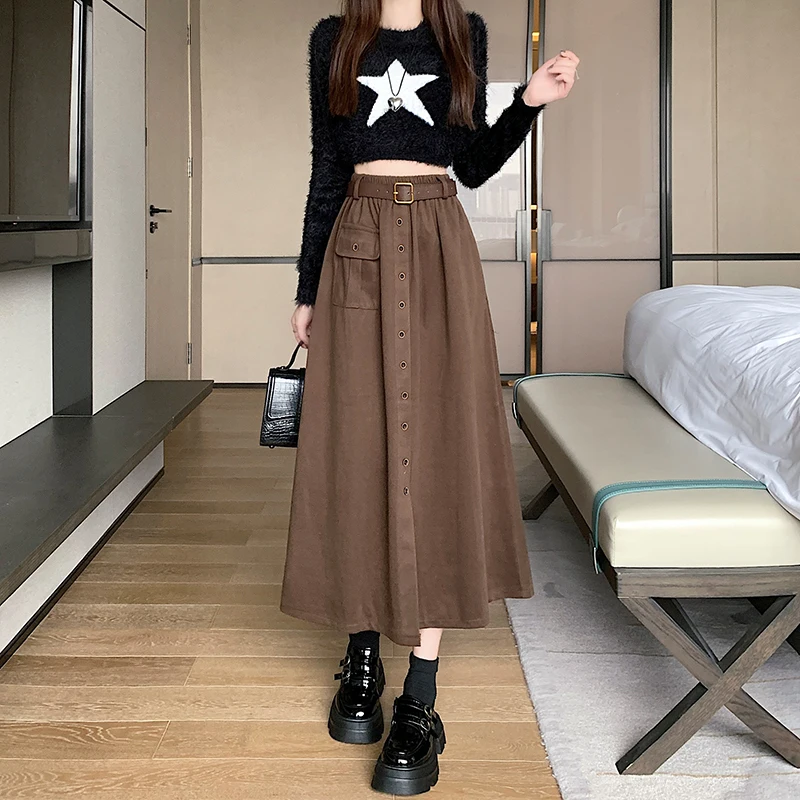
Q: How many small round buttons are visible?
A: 11